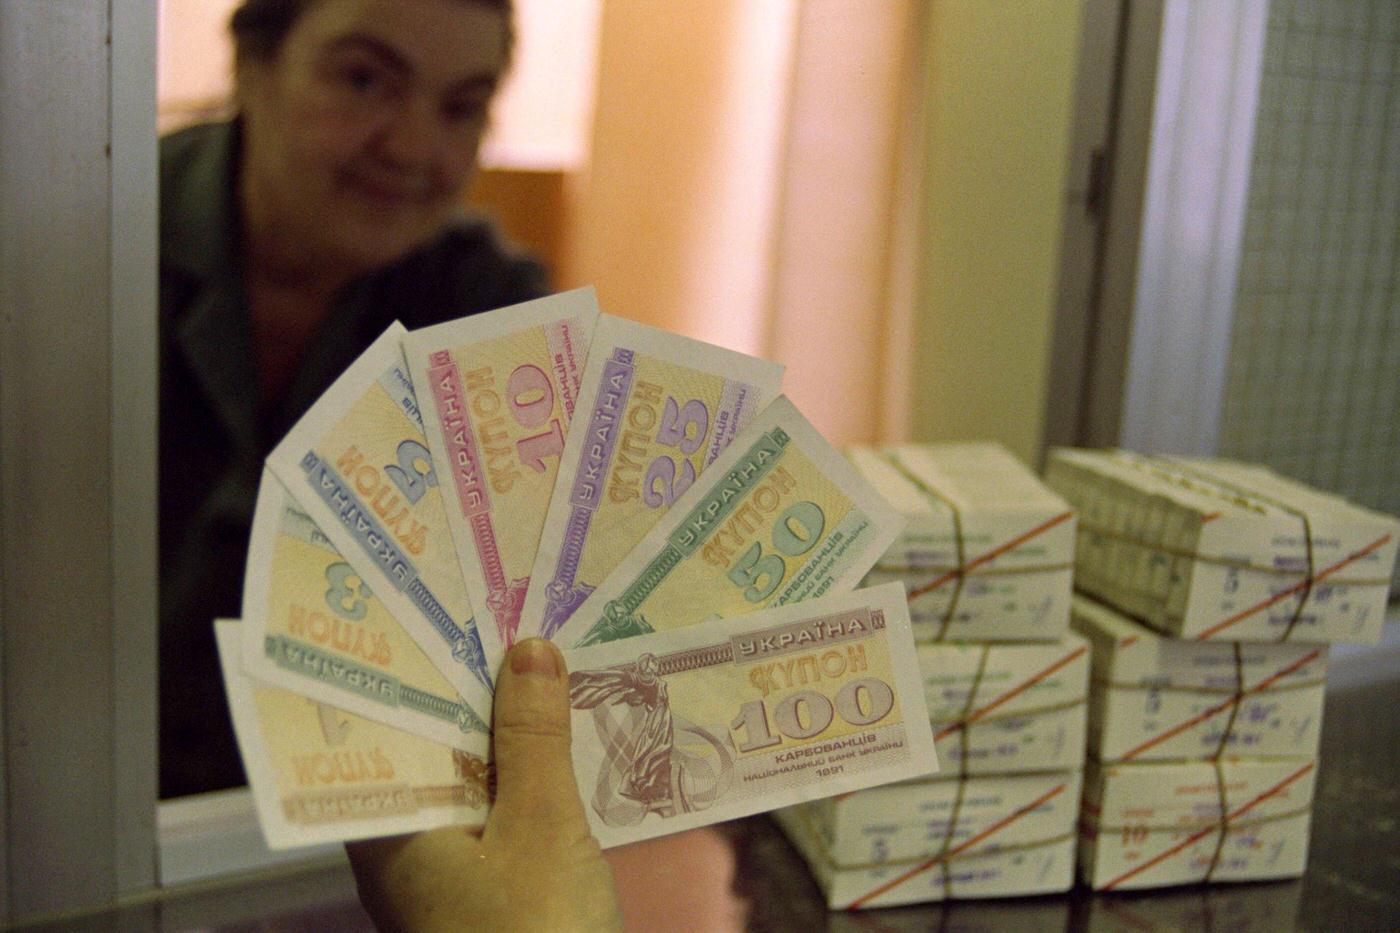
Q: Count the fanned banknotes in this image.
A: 7